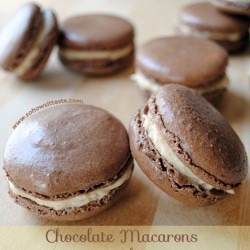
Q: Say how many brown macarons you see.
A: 7